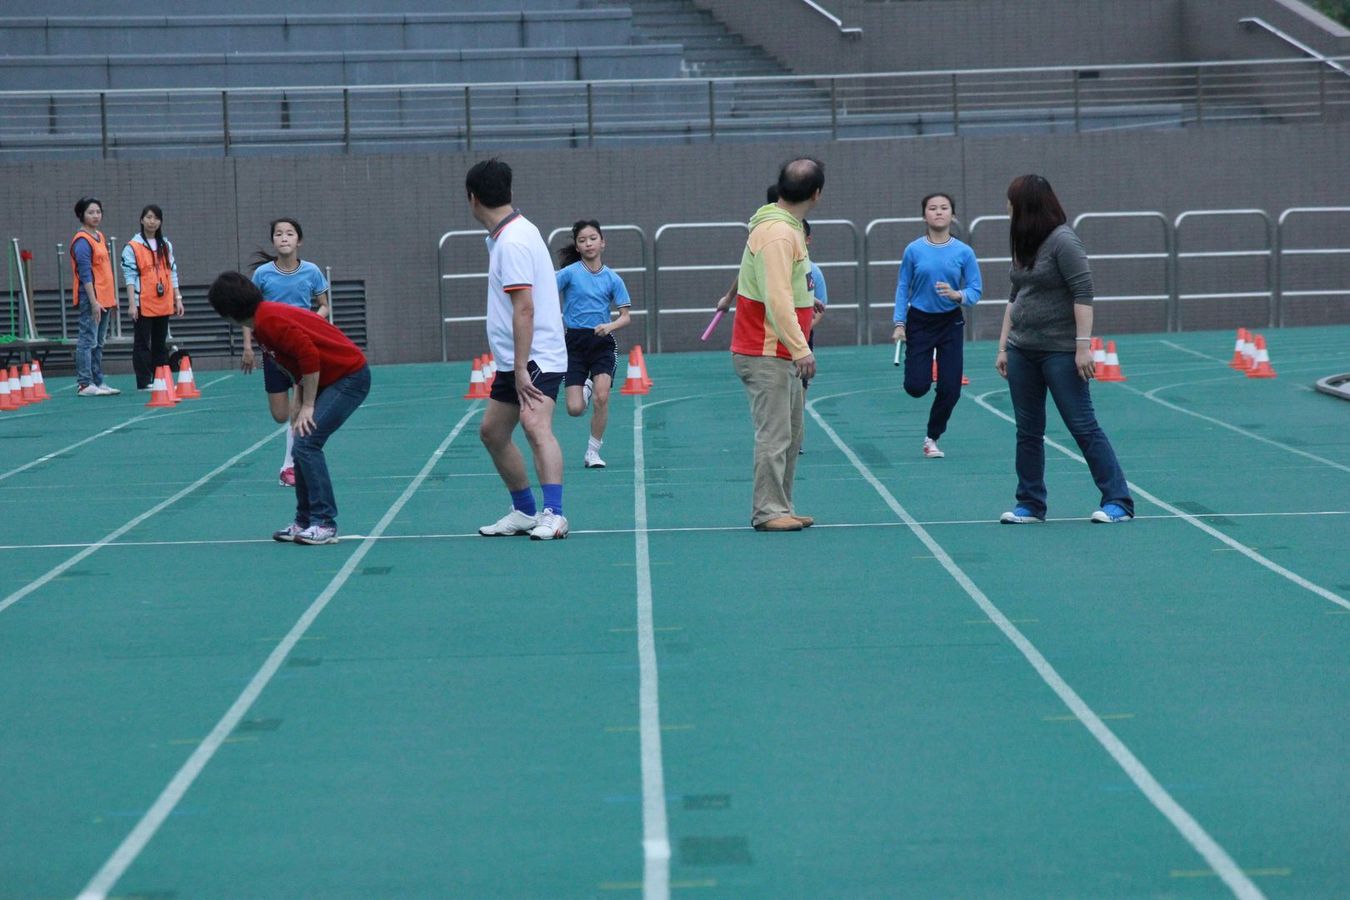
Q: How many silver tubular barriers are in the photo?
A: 9